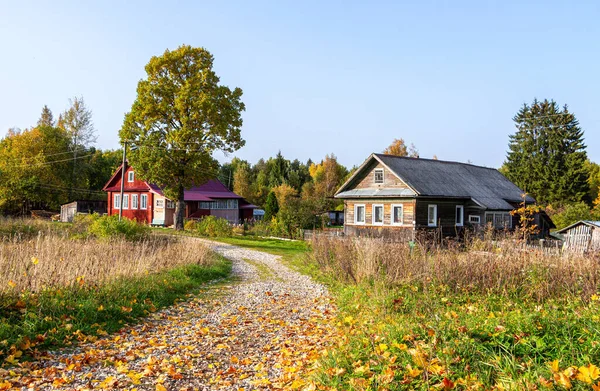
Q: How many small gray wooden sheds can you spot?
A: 2